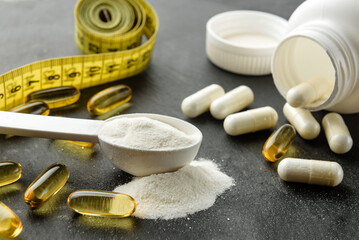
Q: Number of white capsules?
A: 7